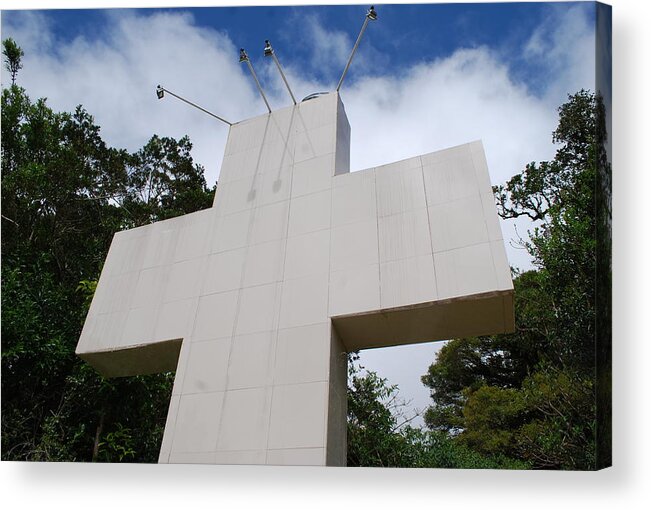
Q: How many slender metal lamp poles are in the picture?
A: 4